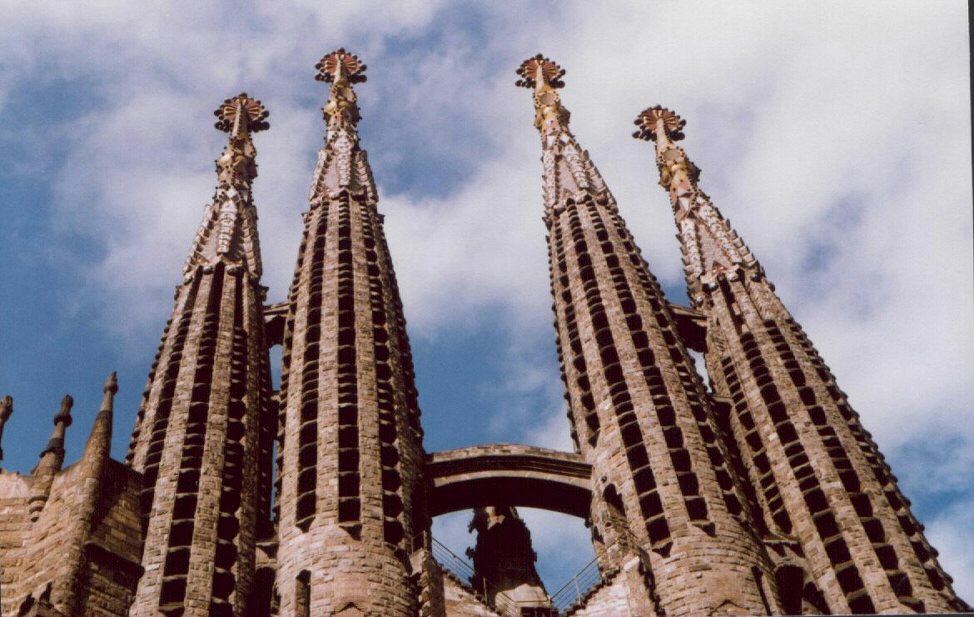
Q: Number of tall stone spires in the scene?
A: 4